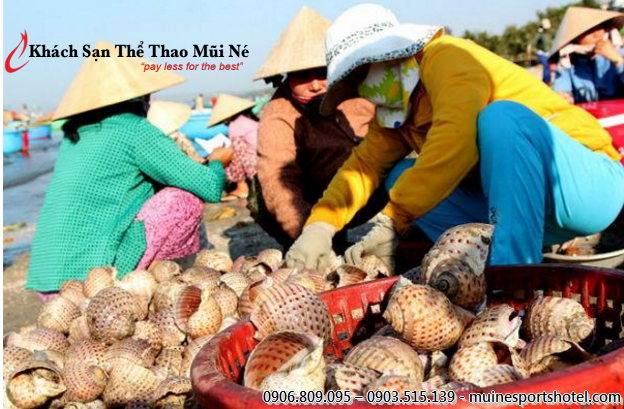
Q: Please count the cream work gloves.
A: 2